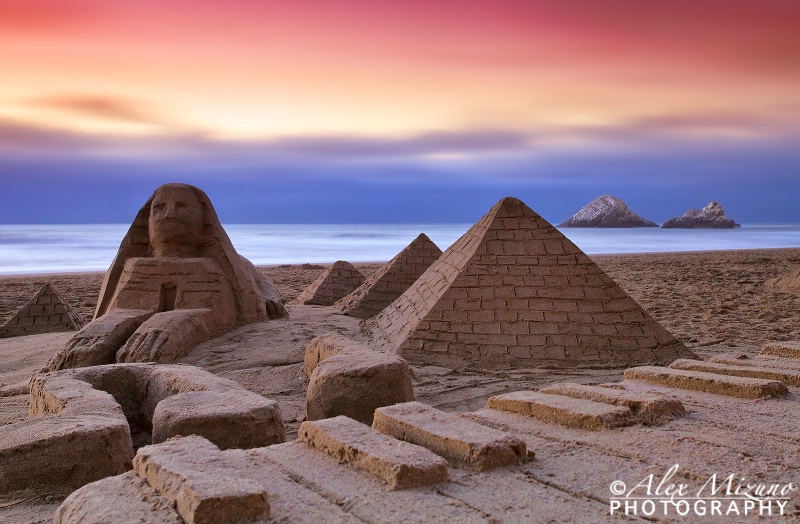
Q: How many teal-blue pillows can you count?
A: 0